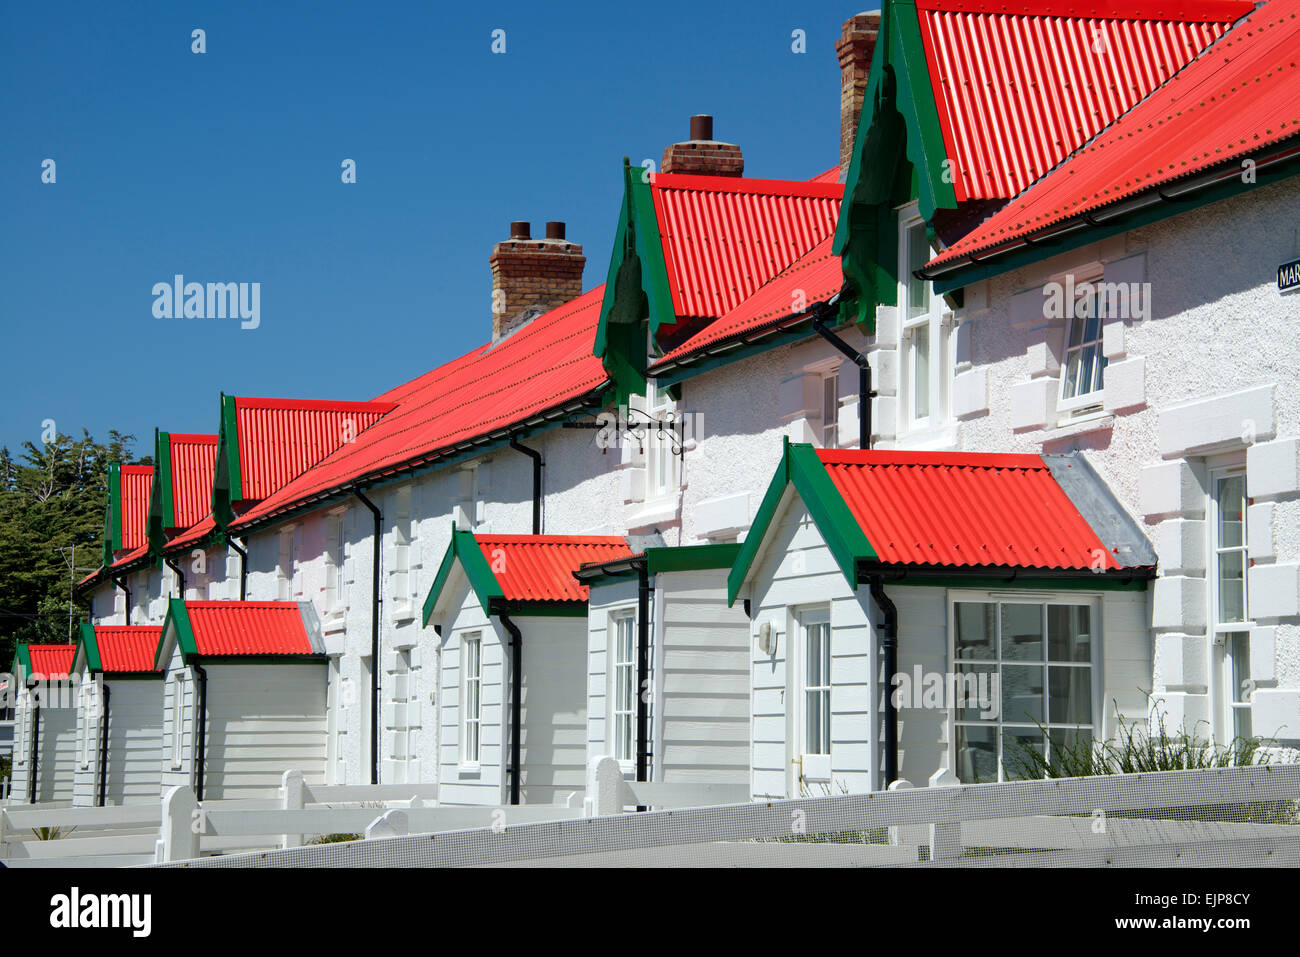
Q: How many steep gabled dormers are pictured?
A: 5